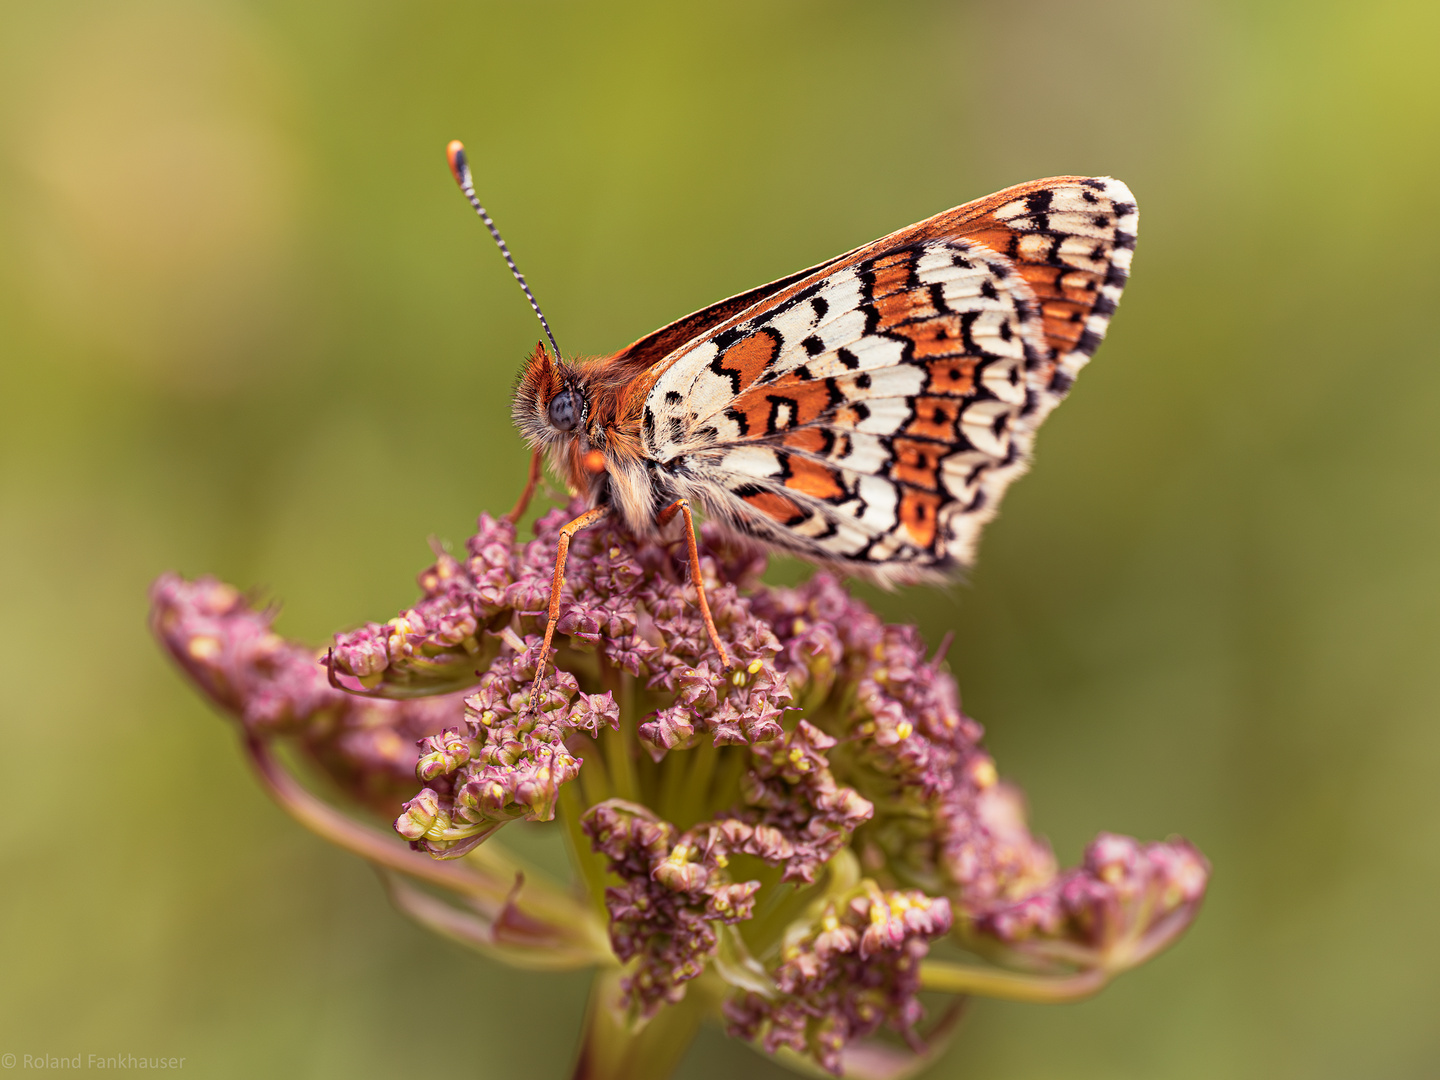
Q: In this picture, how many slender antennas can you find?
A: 1